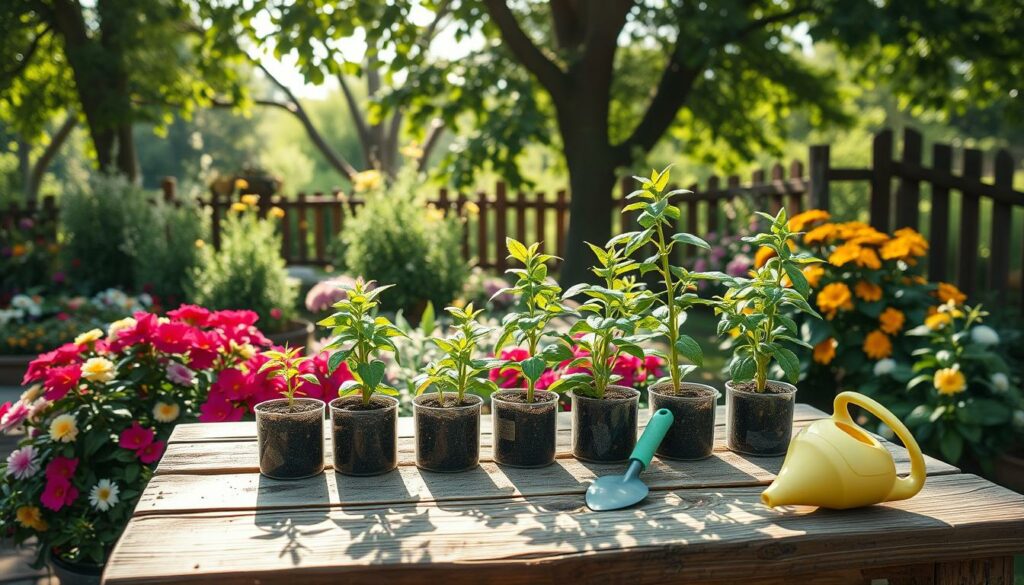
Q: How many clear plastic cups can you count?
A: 7